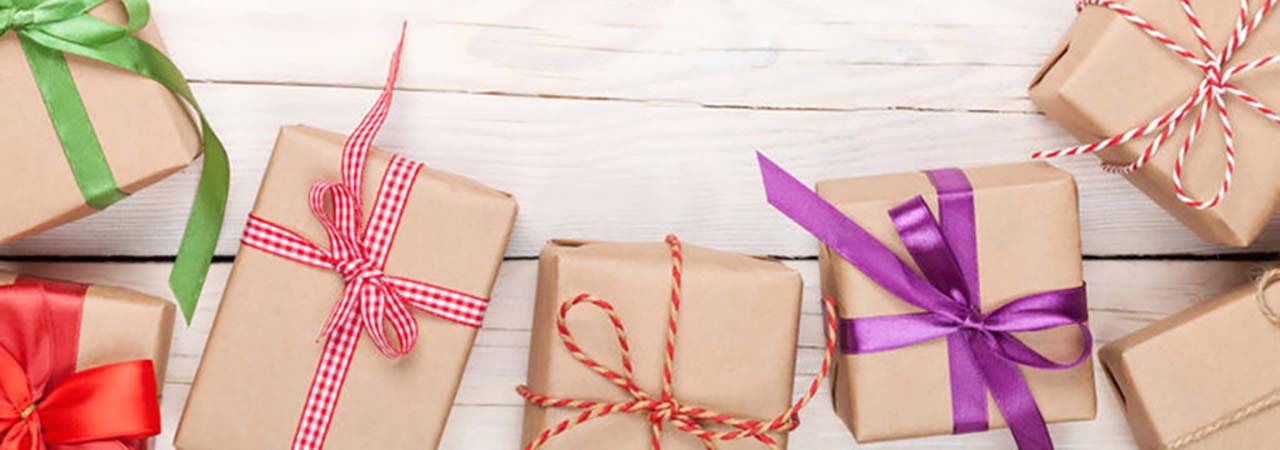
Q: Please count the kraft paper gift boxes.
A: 7